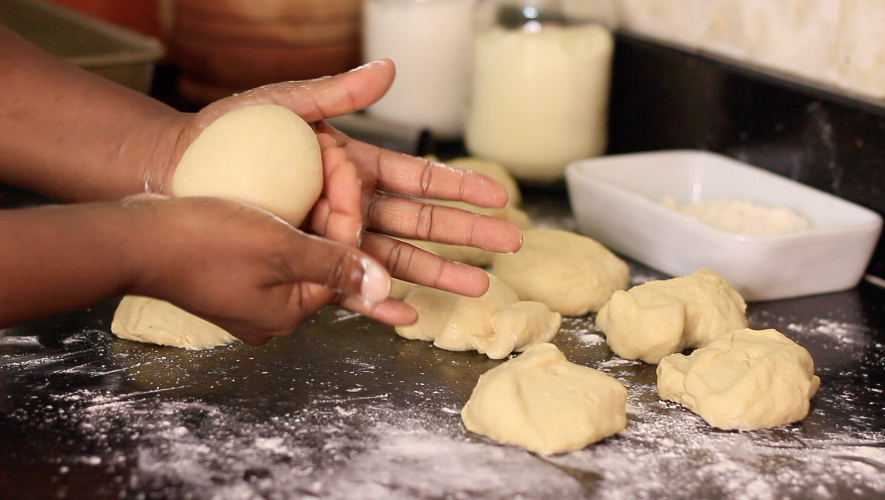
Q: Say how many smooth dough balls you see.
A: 1